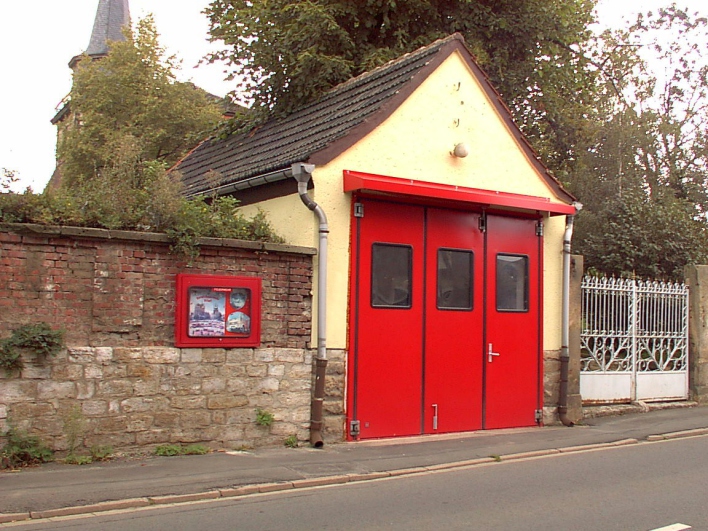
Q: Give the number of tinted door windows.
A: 3